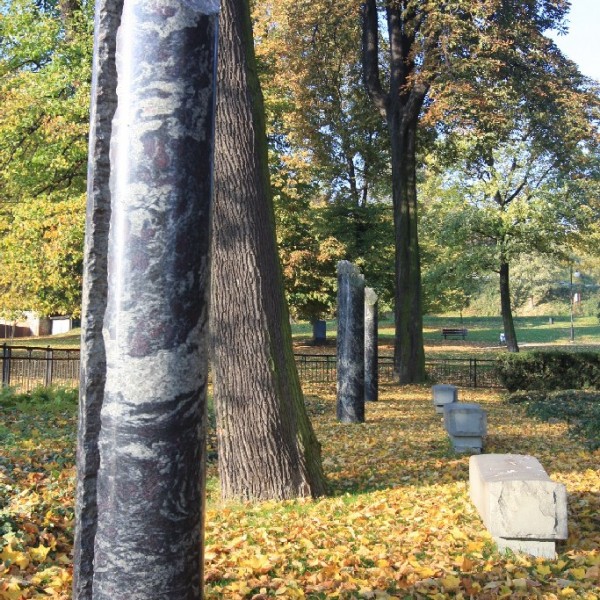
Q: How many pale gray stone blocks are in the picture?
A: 3